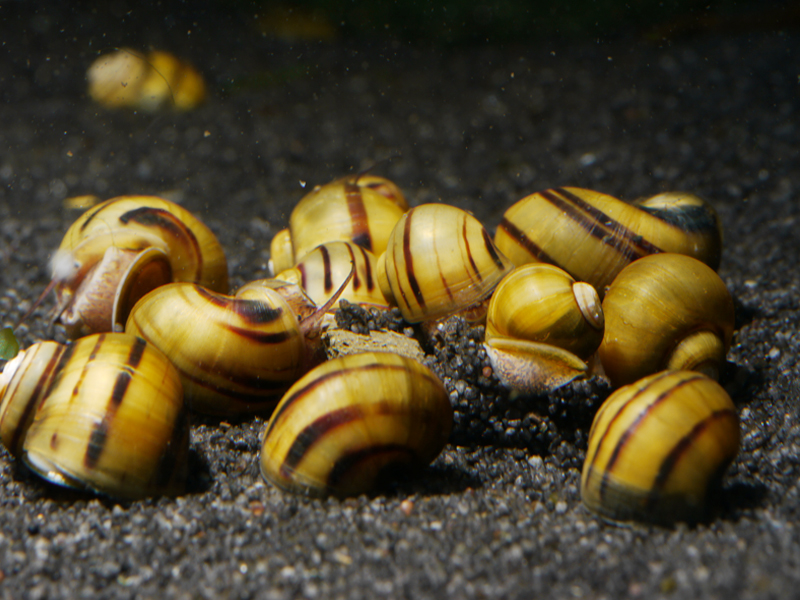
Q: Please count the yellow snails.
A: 12